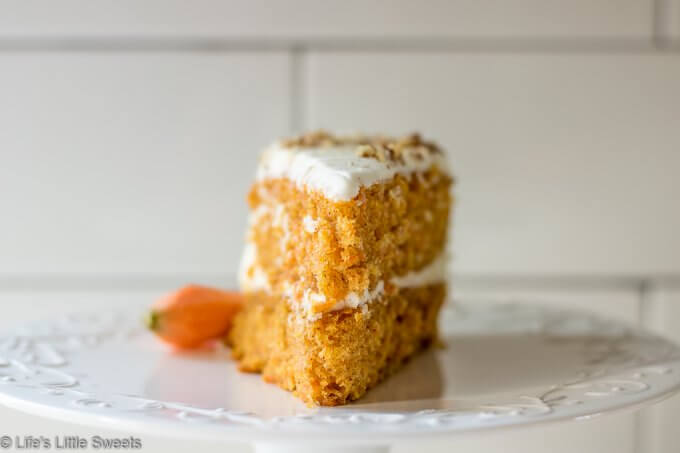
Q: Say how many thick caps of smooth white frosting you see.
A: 1